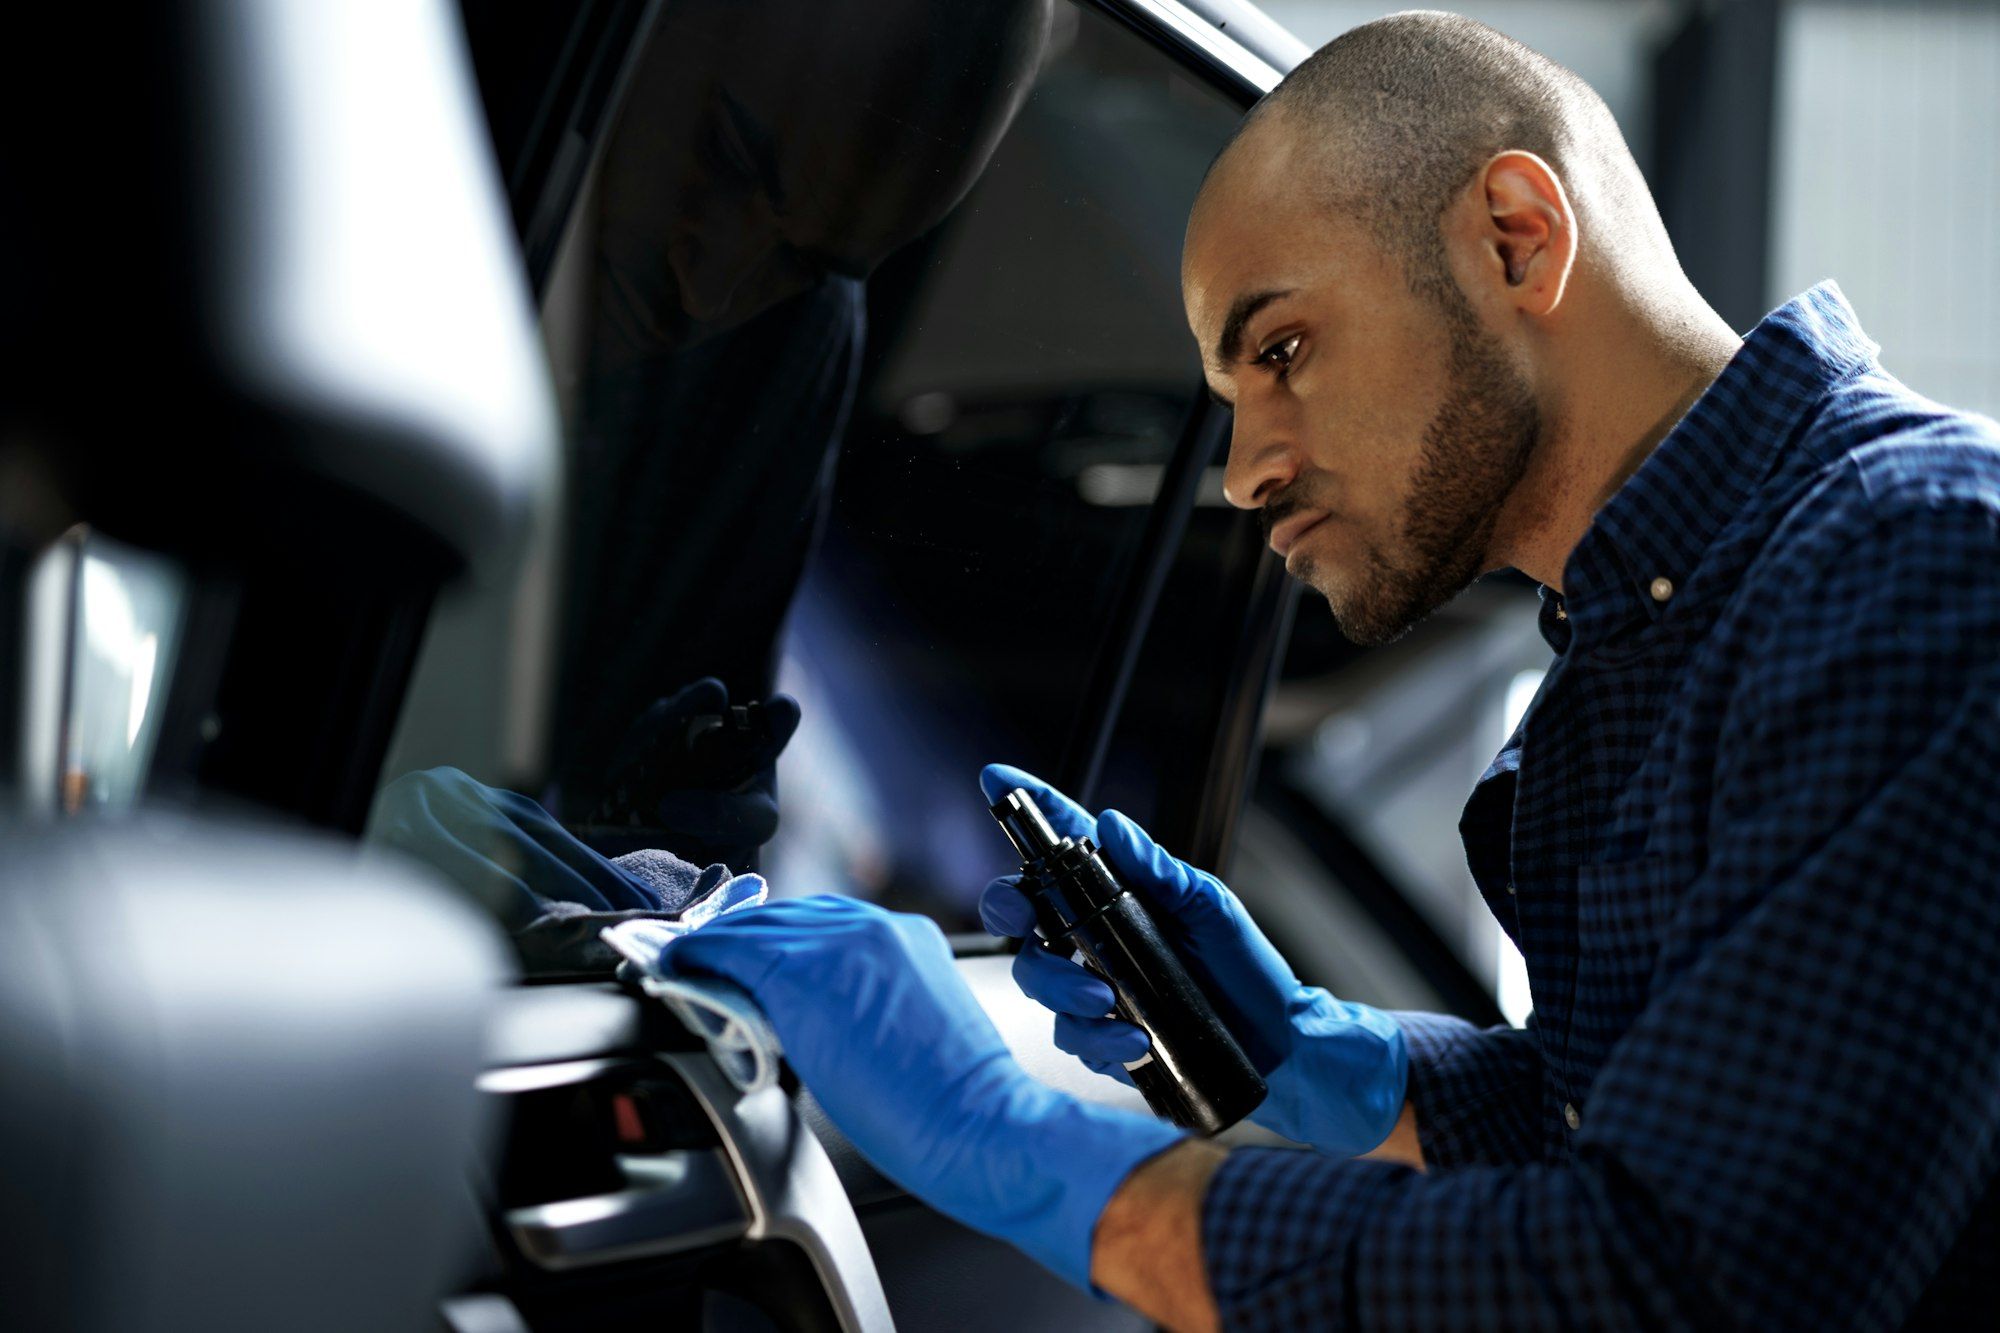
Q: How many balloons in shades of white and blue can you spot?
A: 0